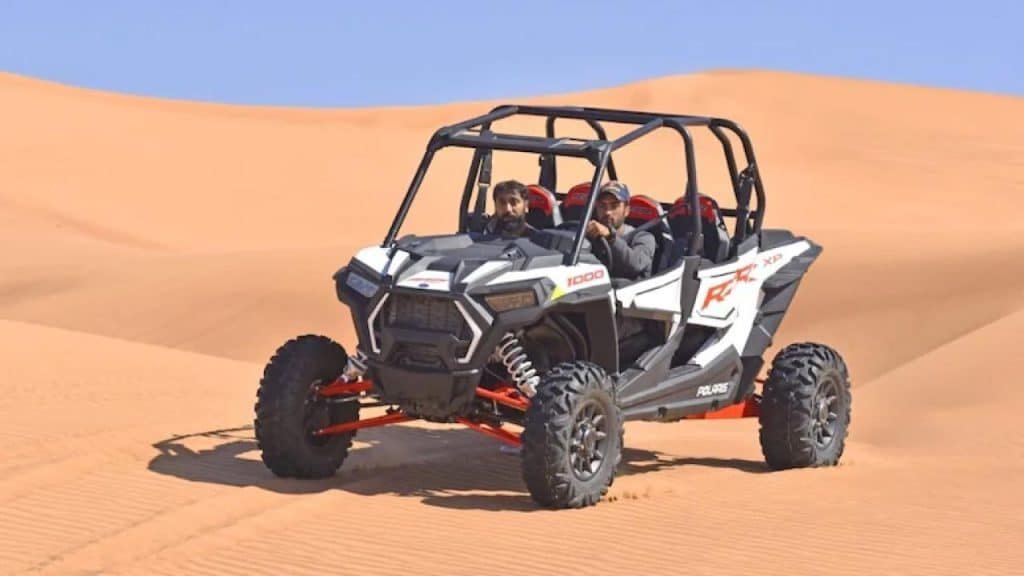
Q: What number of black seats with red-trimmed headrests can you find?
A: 4